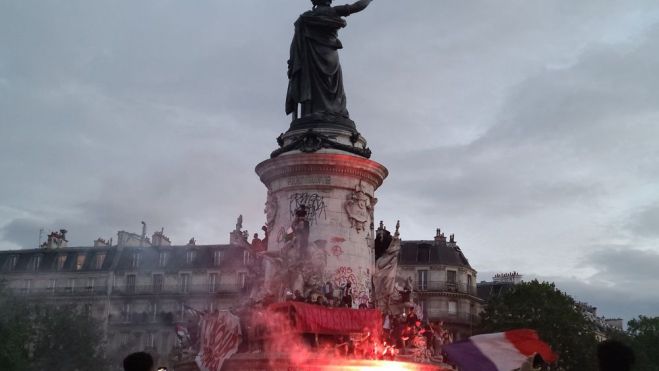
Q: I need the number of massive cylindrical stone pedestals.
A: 1